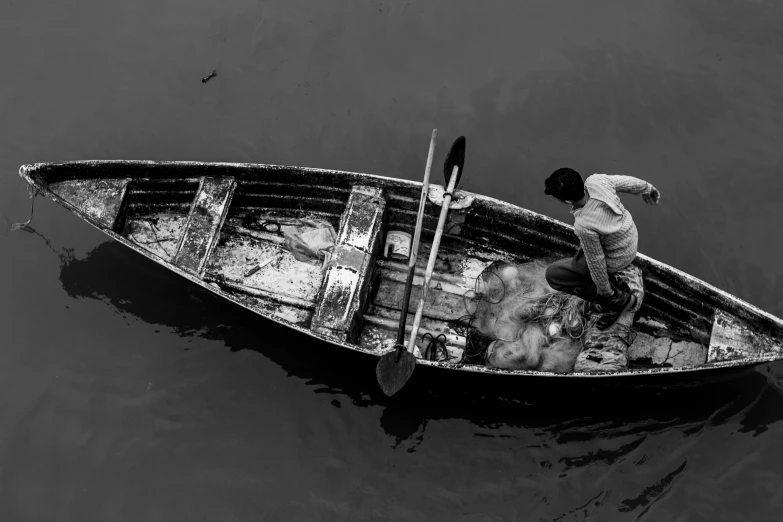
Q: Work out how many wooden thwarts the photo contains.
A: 3